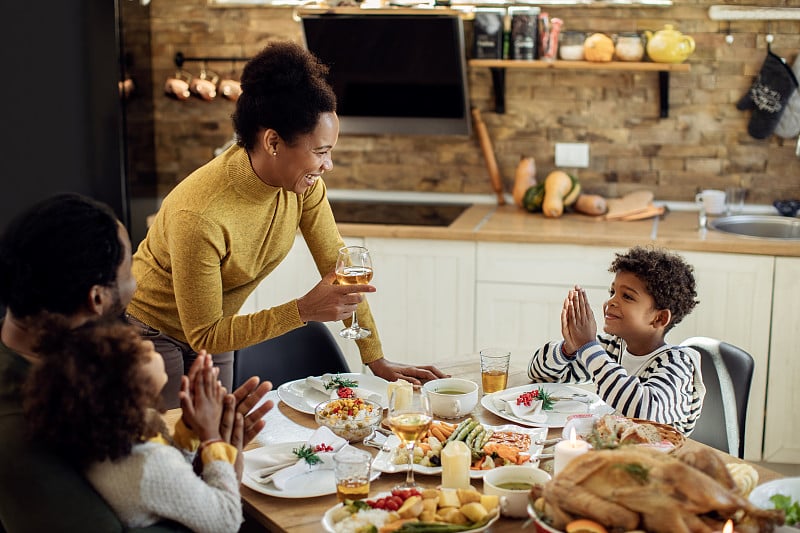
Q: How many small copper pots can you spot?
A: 3